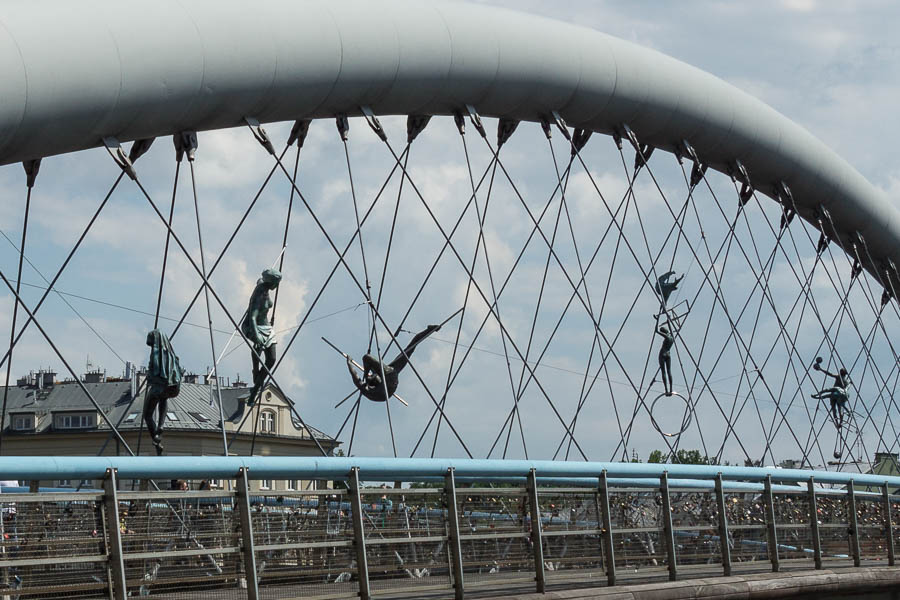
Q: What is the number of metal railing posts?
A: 12